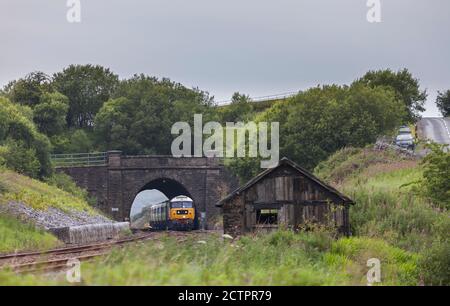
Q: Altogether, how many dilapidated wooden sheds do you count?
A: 1